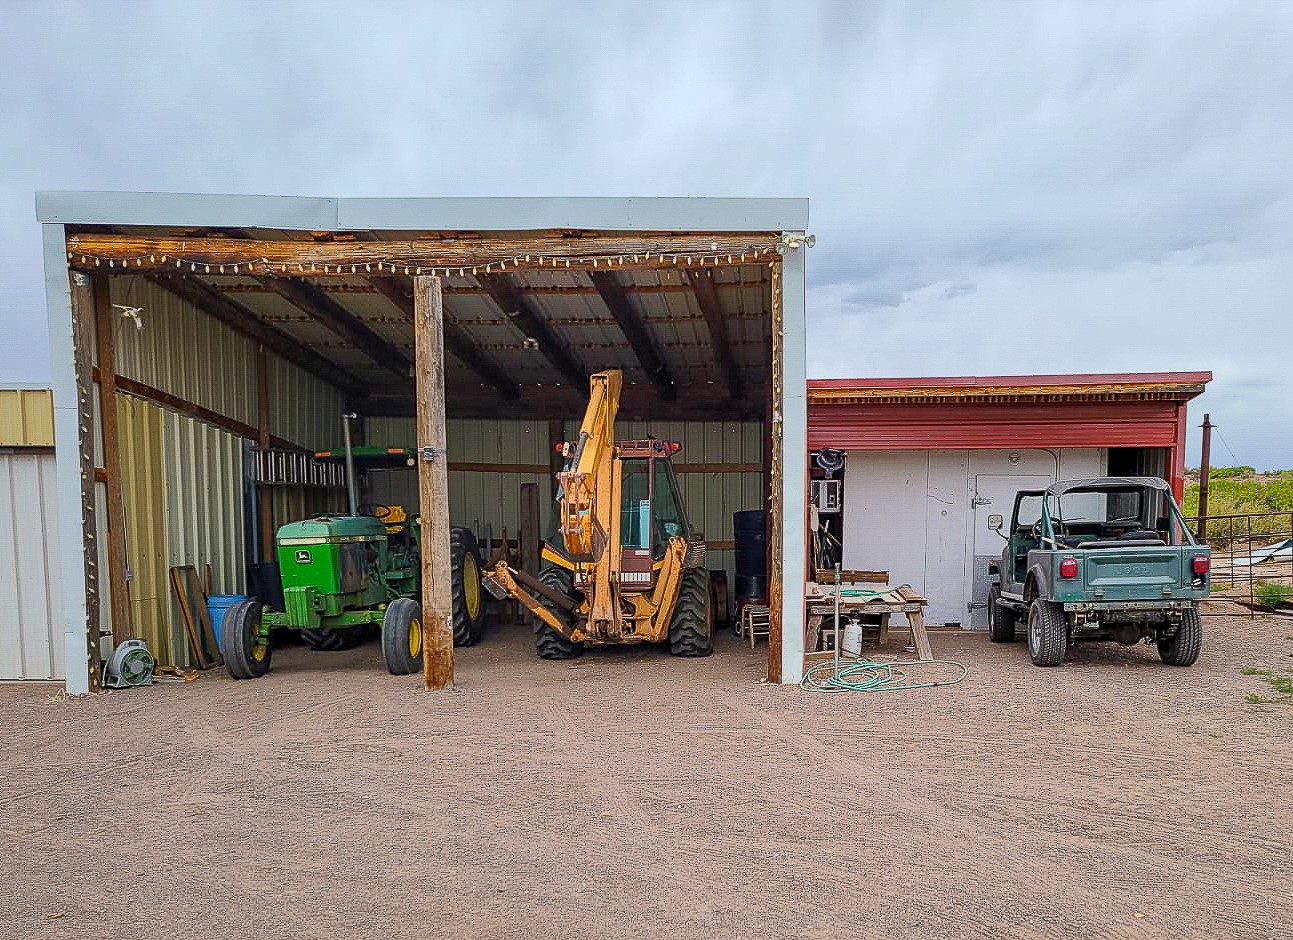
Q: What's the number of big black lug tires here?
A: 4